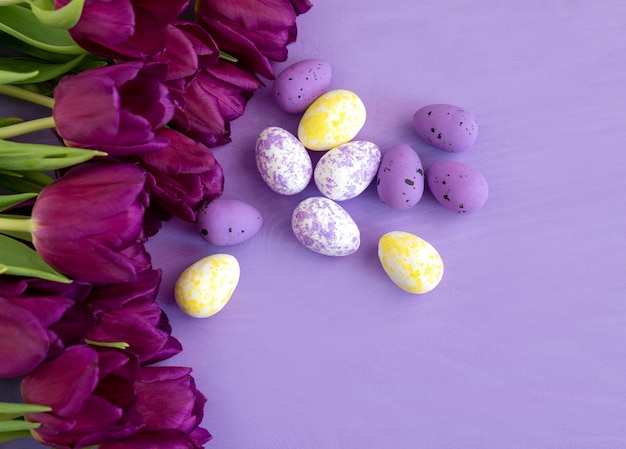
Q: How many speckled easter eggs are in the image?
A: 11